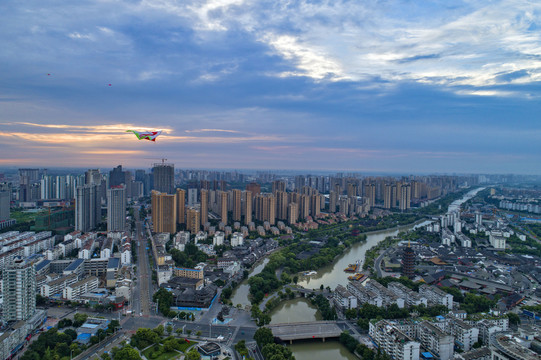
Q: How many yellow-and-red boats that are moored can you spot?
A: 2